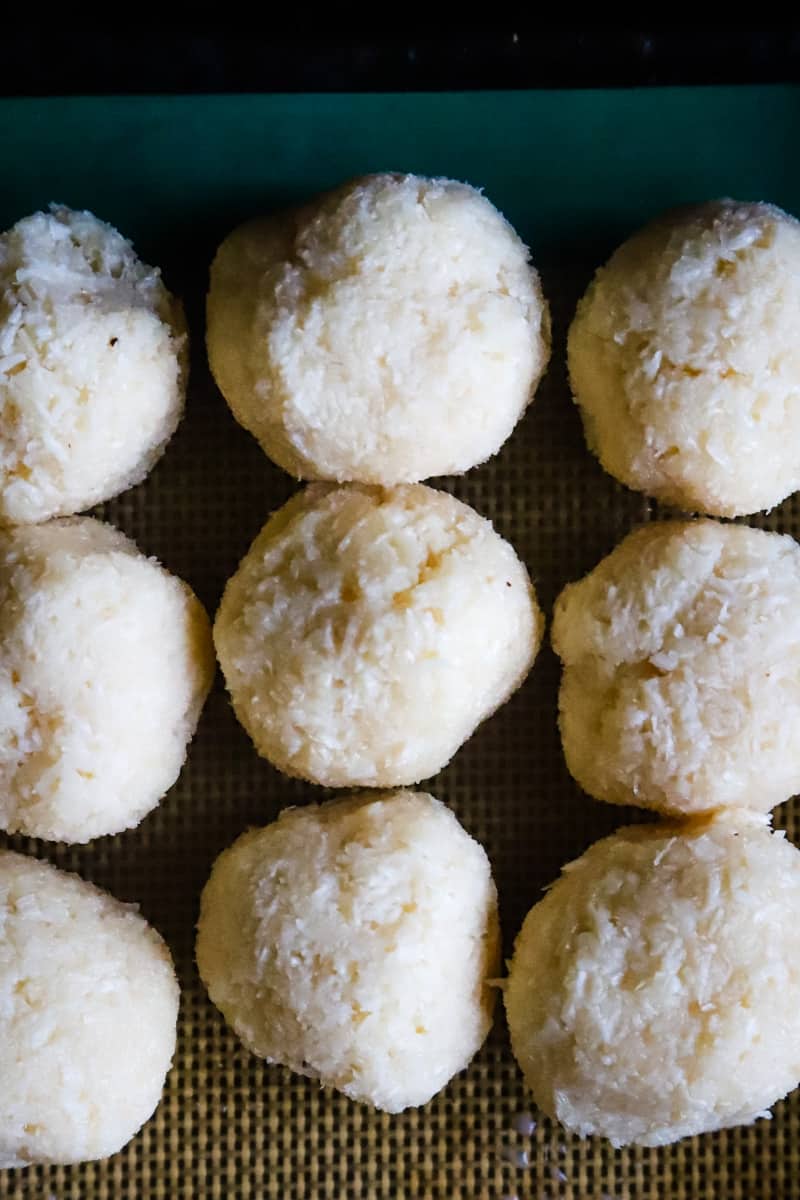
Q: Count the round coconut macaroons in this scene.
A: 9